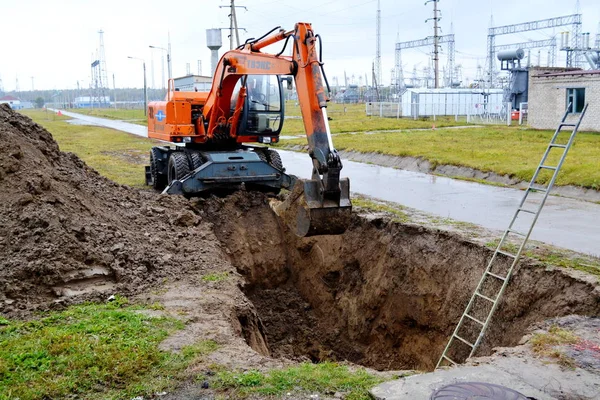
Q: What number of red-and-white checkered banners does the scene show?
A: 0